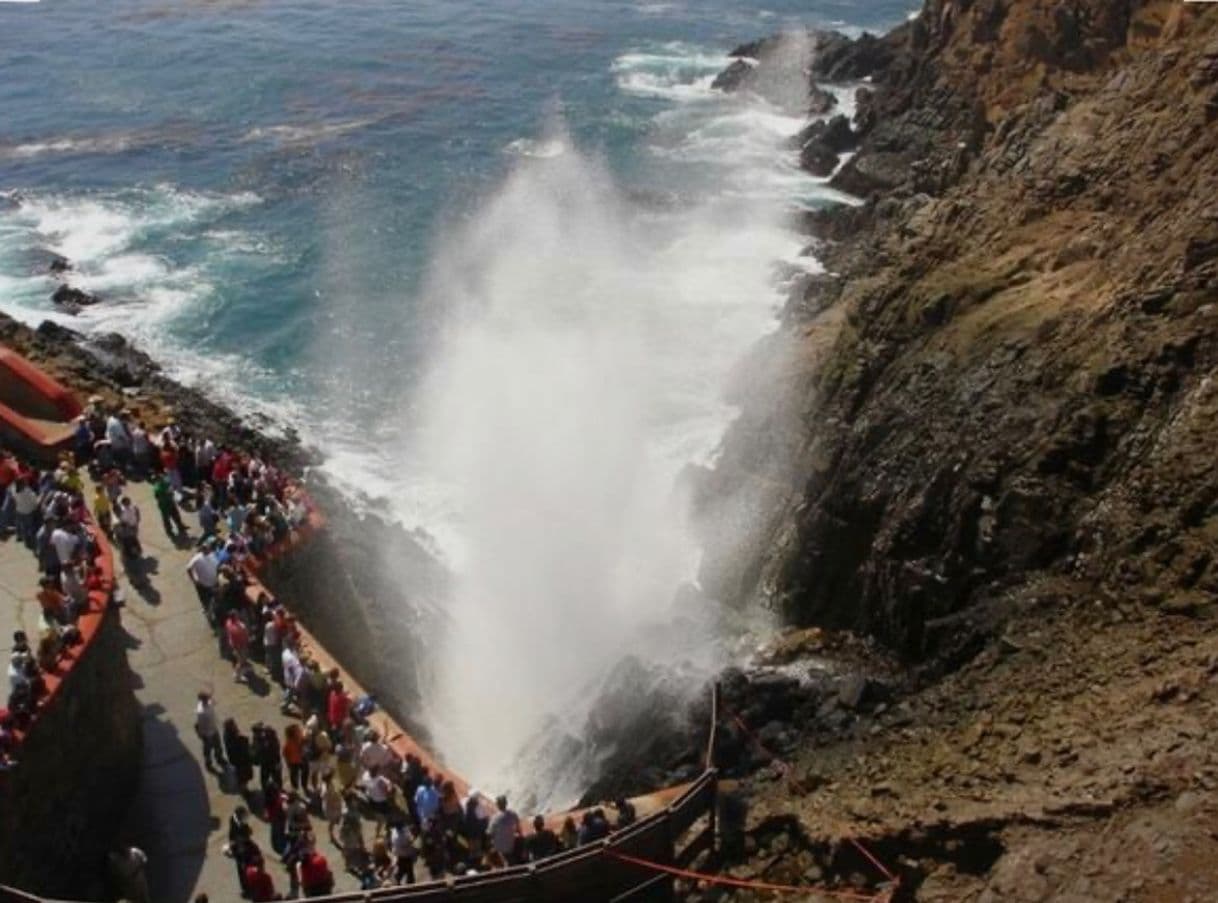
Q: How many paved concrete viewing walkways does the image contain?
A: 2